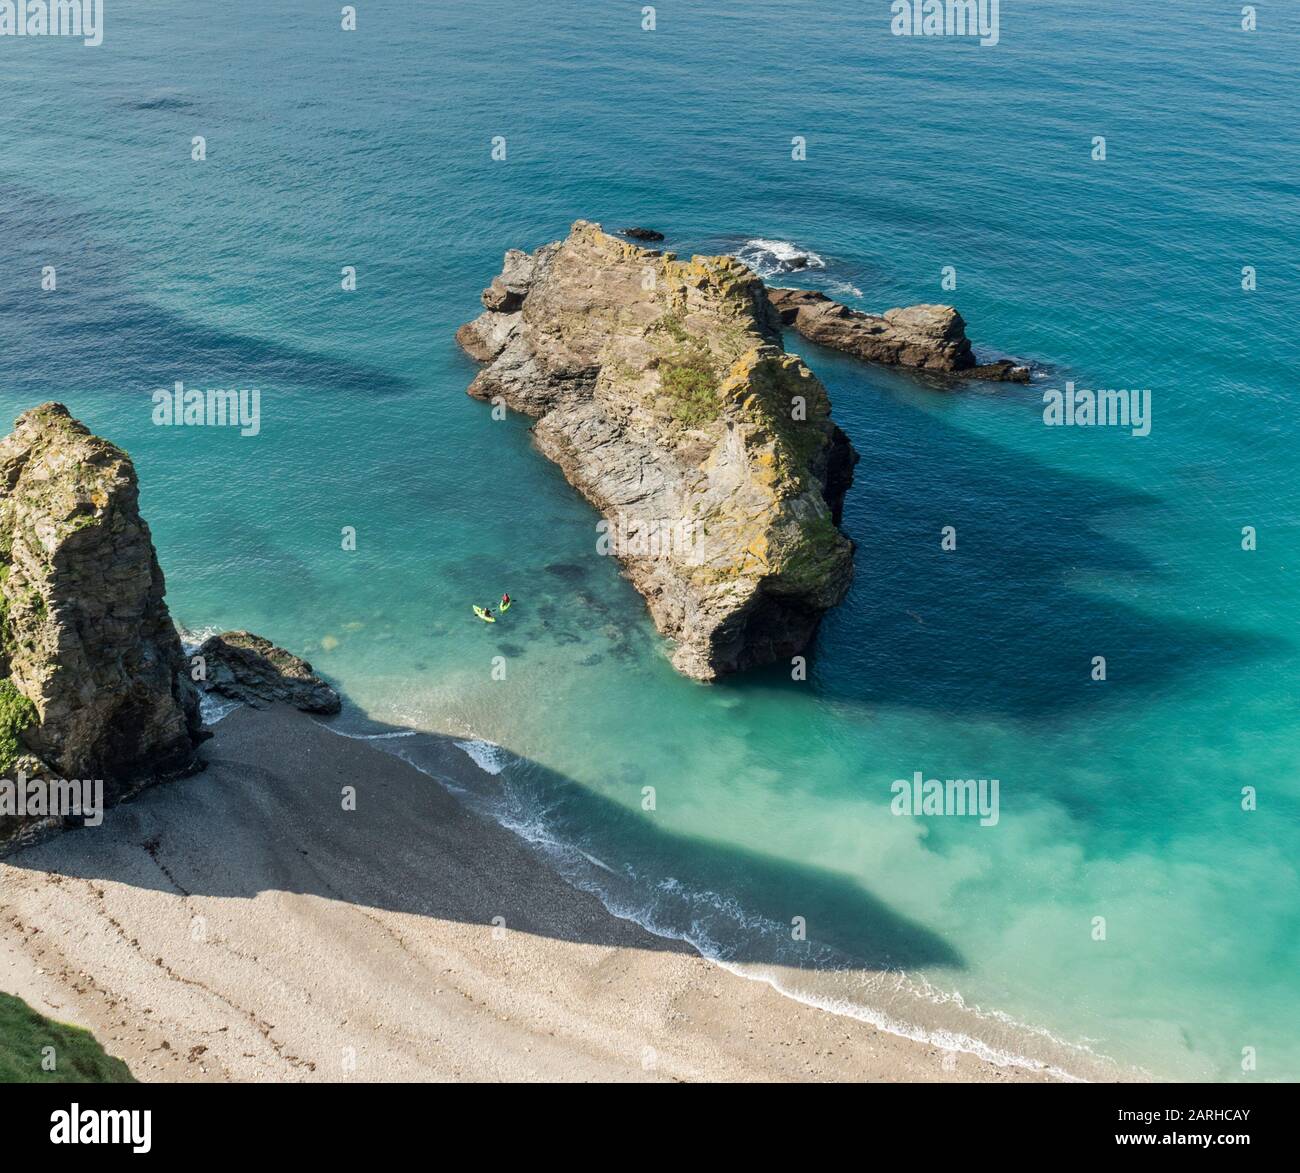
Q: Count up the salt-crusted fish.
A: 0